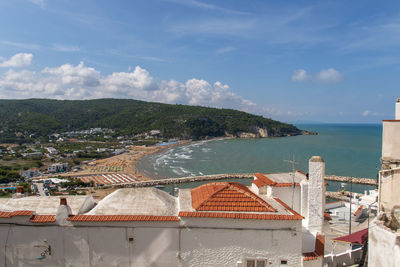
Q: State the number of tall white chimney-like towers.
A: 1